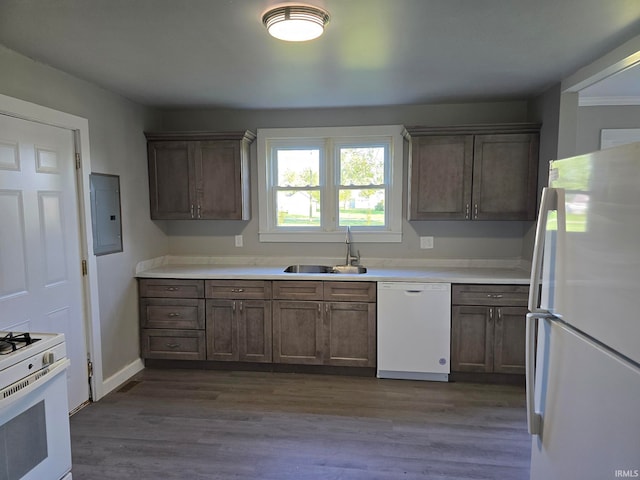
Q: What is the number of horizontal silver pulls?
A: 5